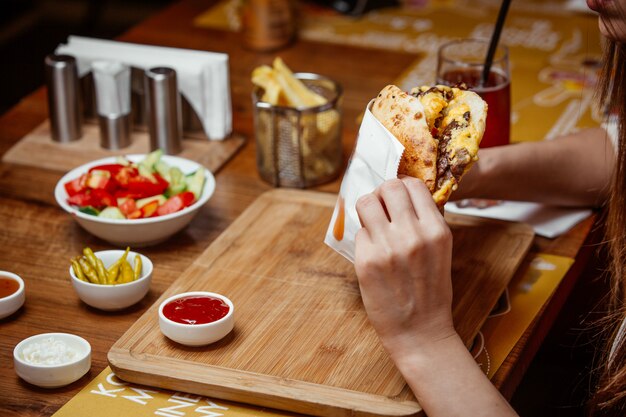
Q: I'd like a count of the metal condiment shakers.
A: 2